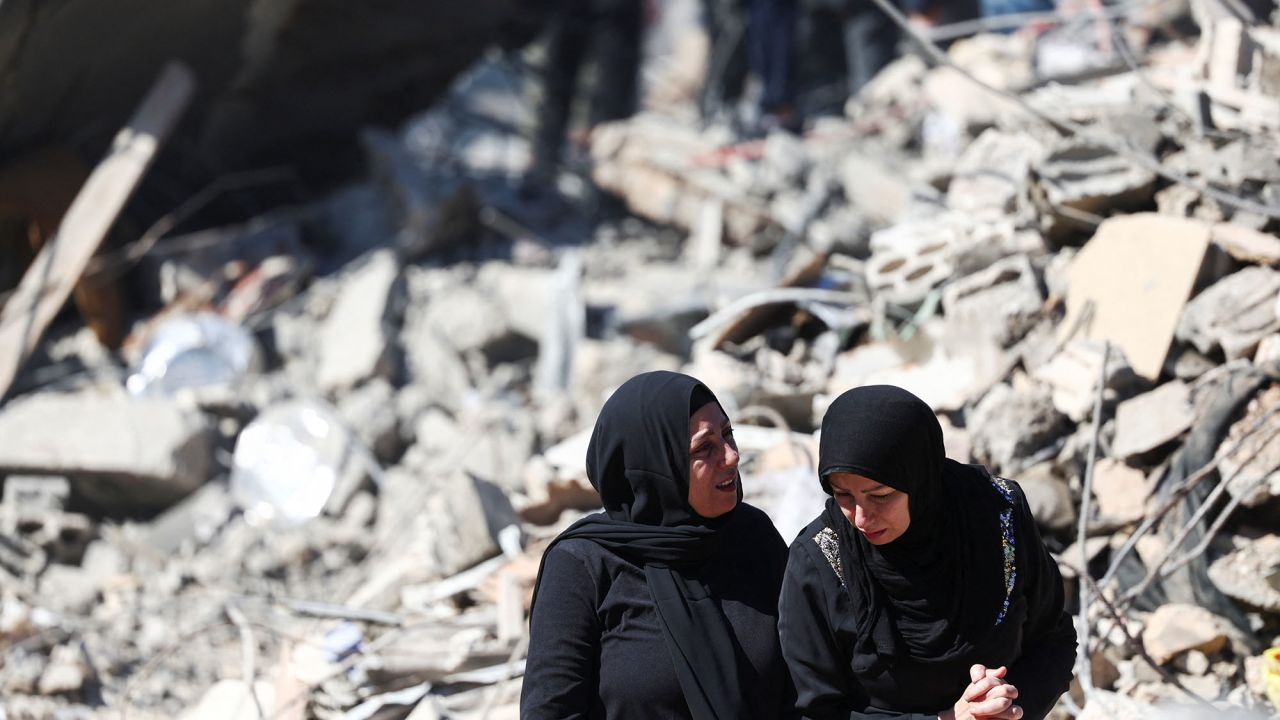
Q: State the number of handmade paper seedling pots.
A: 0